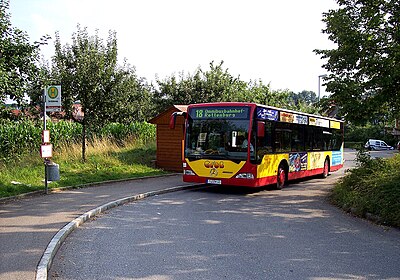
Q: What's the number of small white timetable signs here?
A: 2